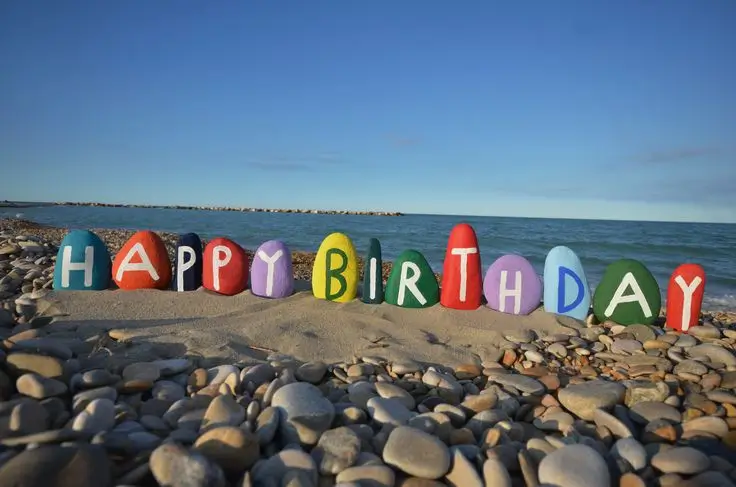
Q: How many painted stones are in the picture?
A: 13